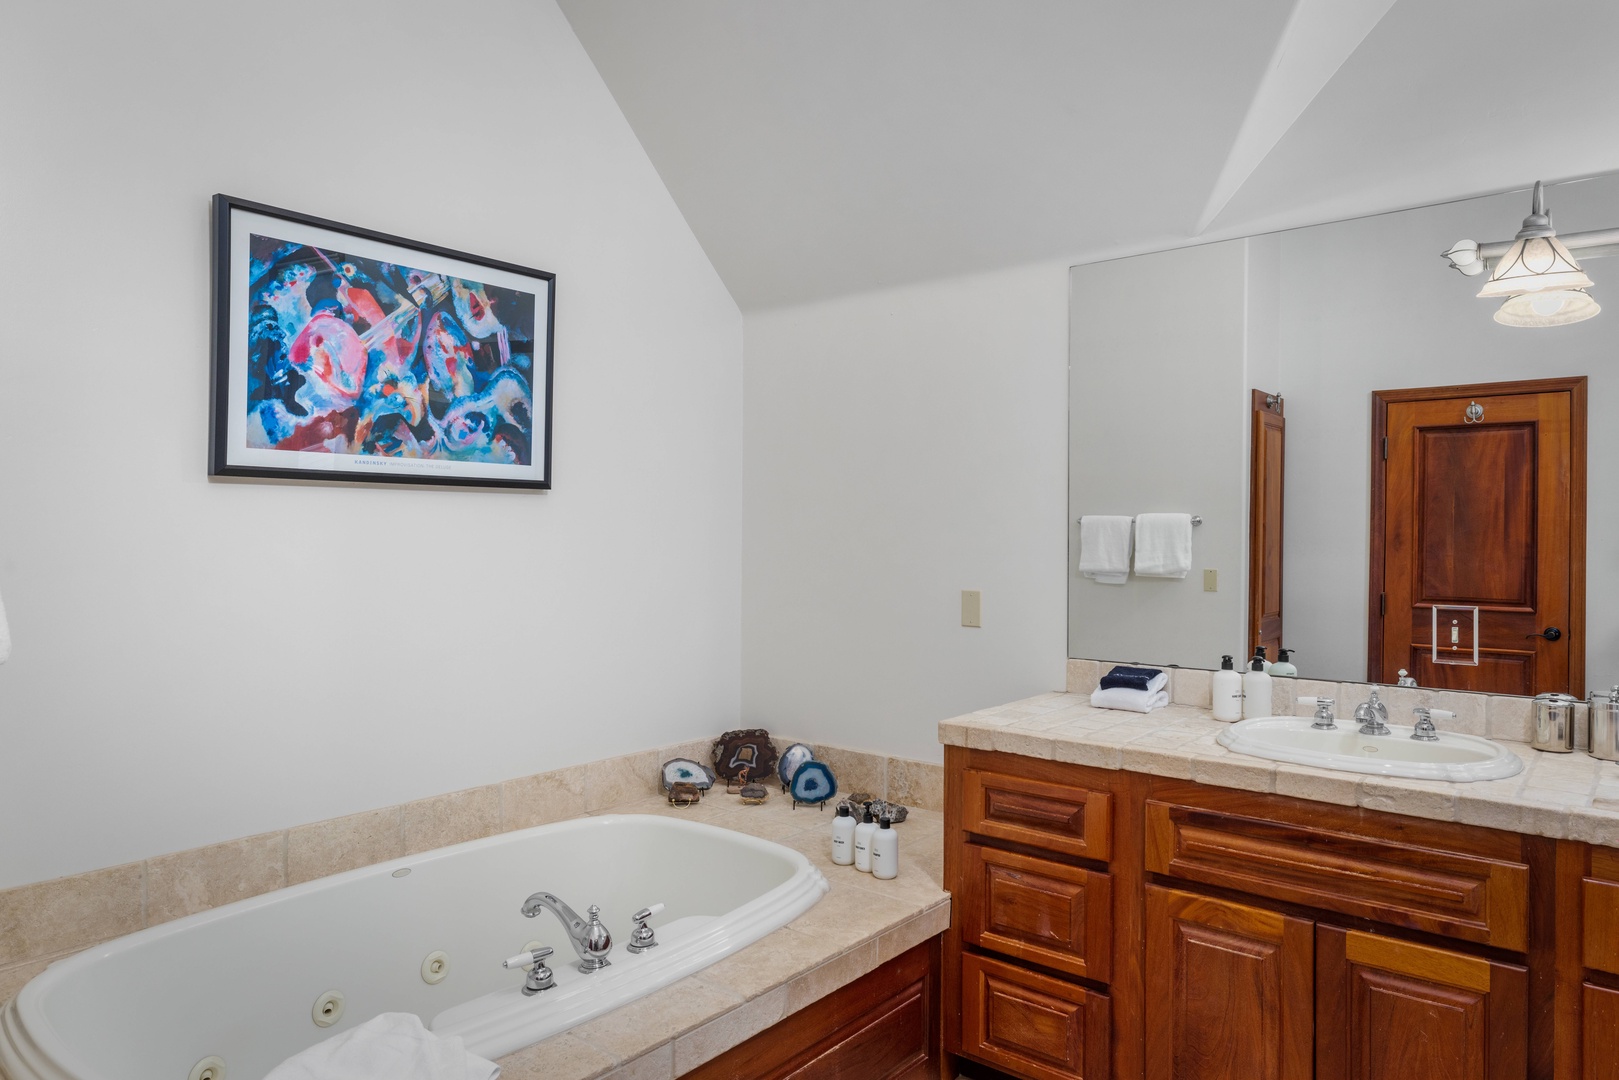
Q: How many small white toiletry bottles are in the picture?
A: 5